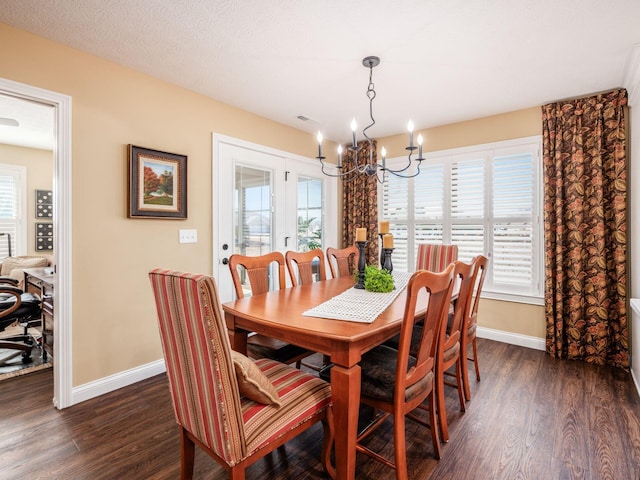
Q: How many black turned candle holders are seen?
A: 3